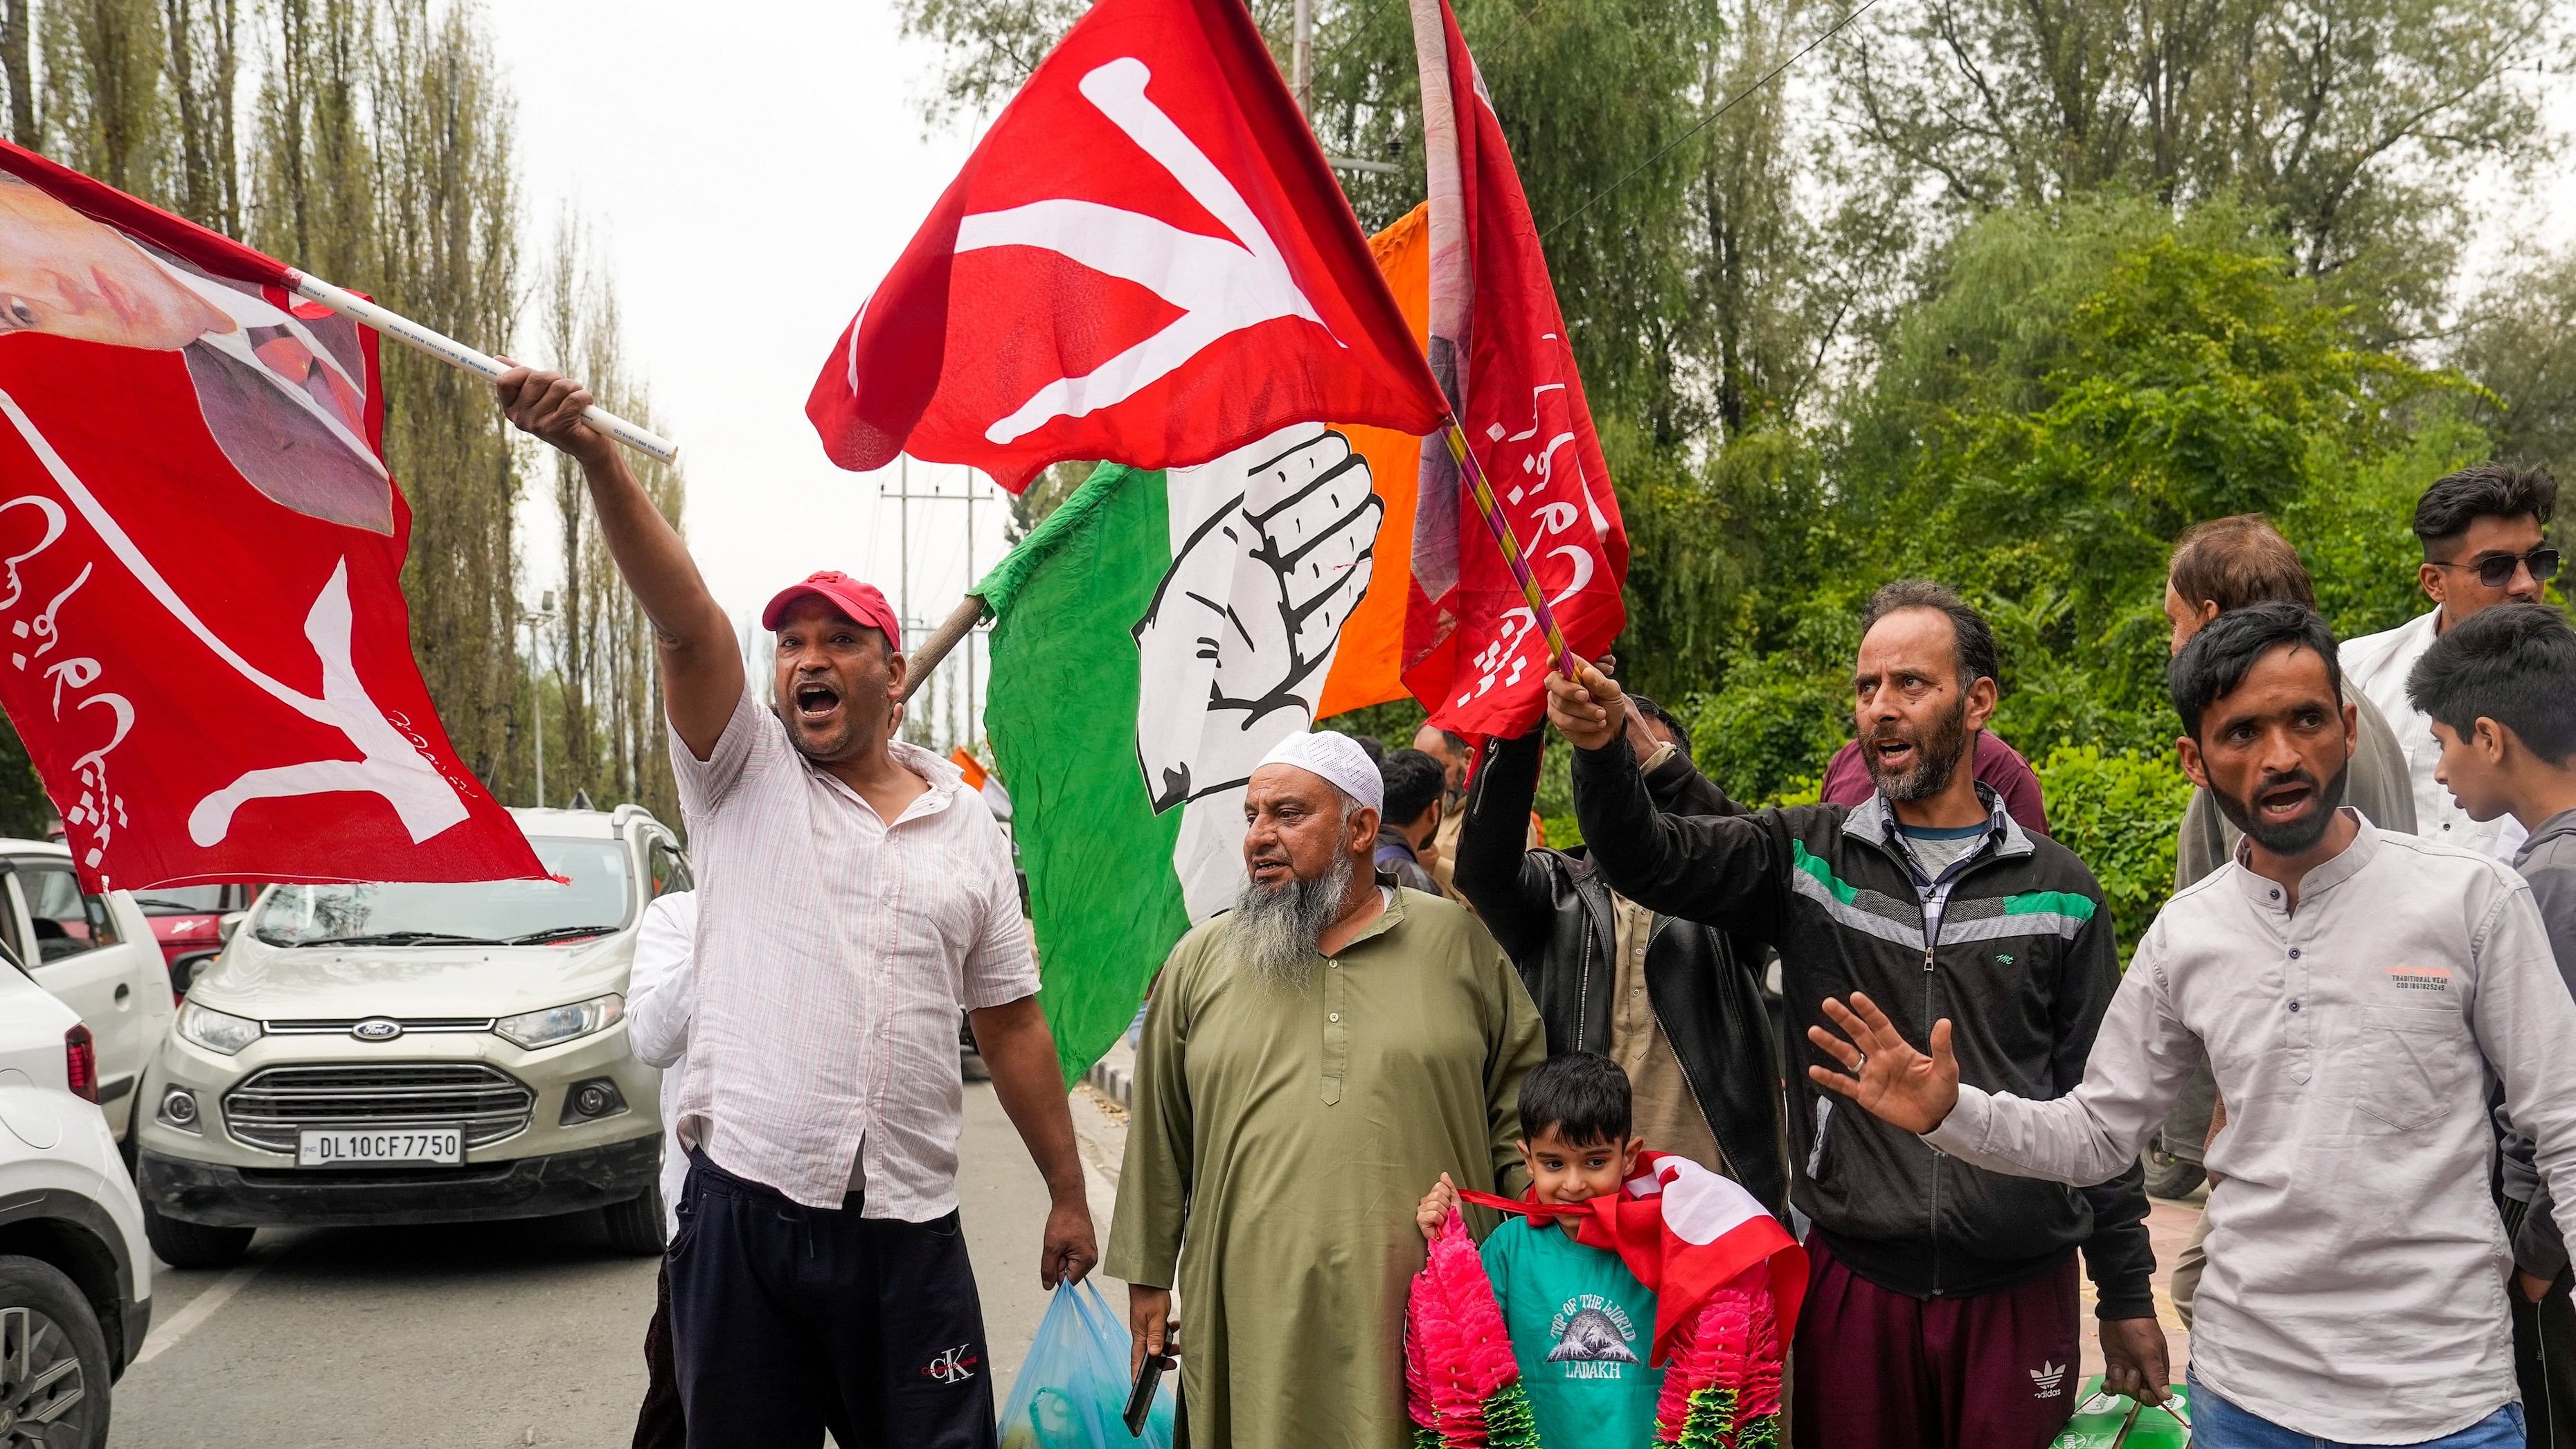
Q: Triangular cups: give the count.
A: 0